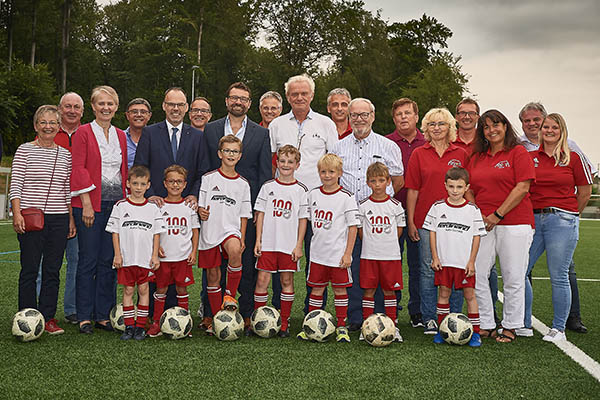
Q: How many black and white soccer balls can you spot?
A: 8